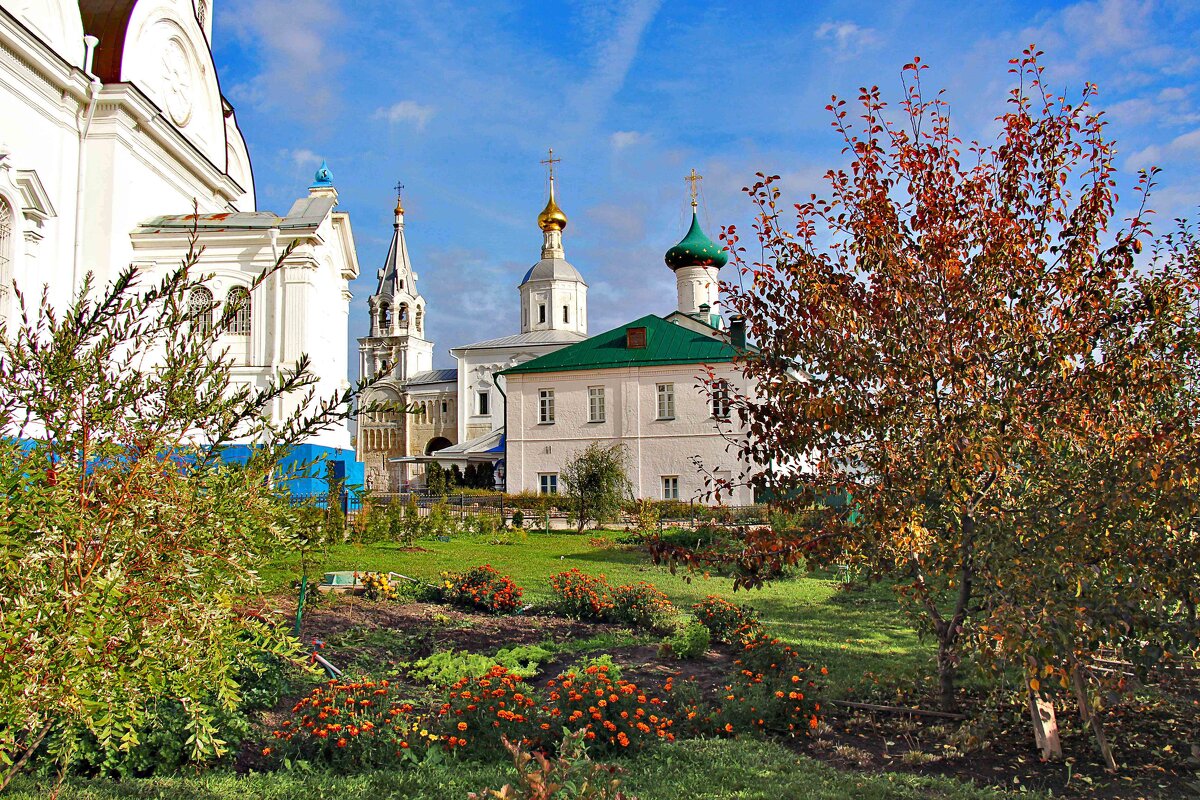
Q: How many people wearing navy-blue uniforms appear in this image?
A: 0